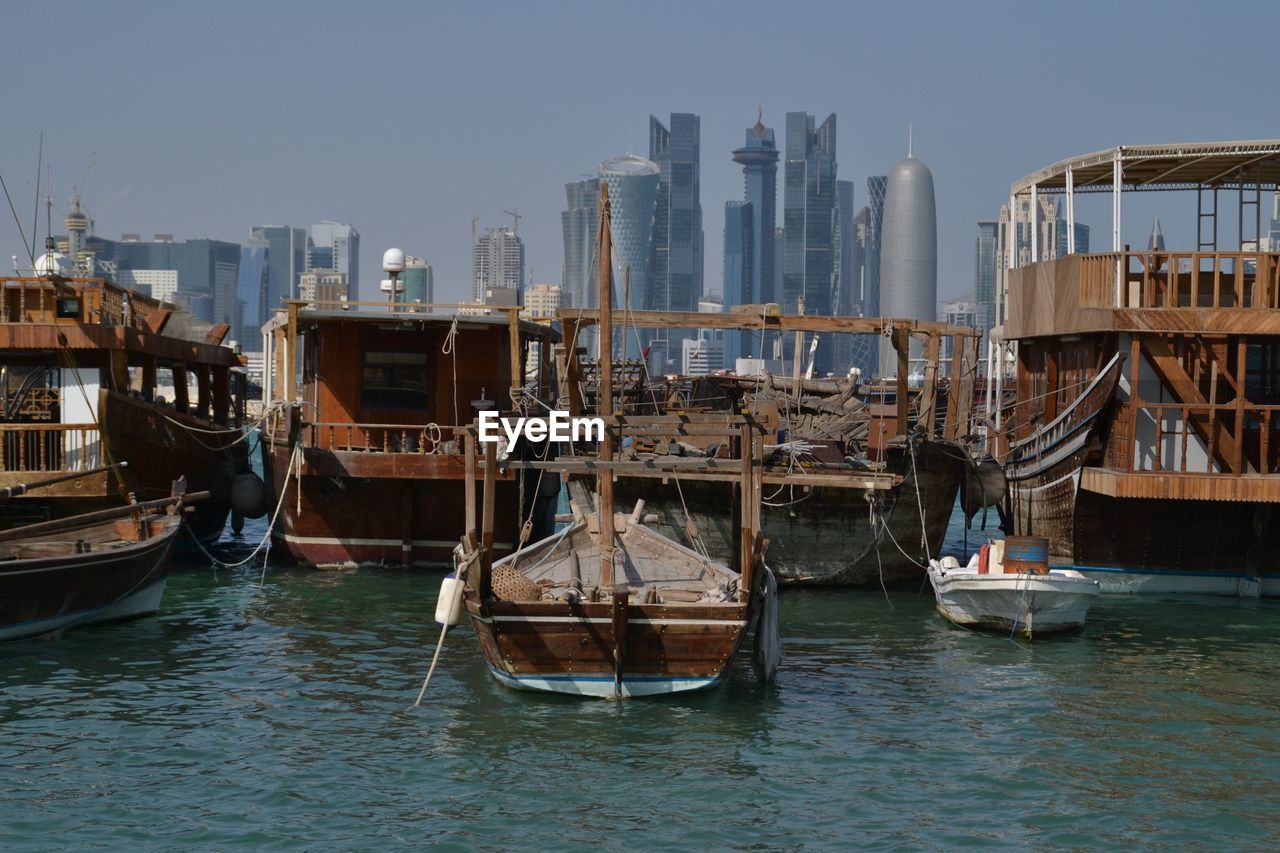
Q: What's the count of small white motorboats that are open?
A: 1